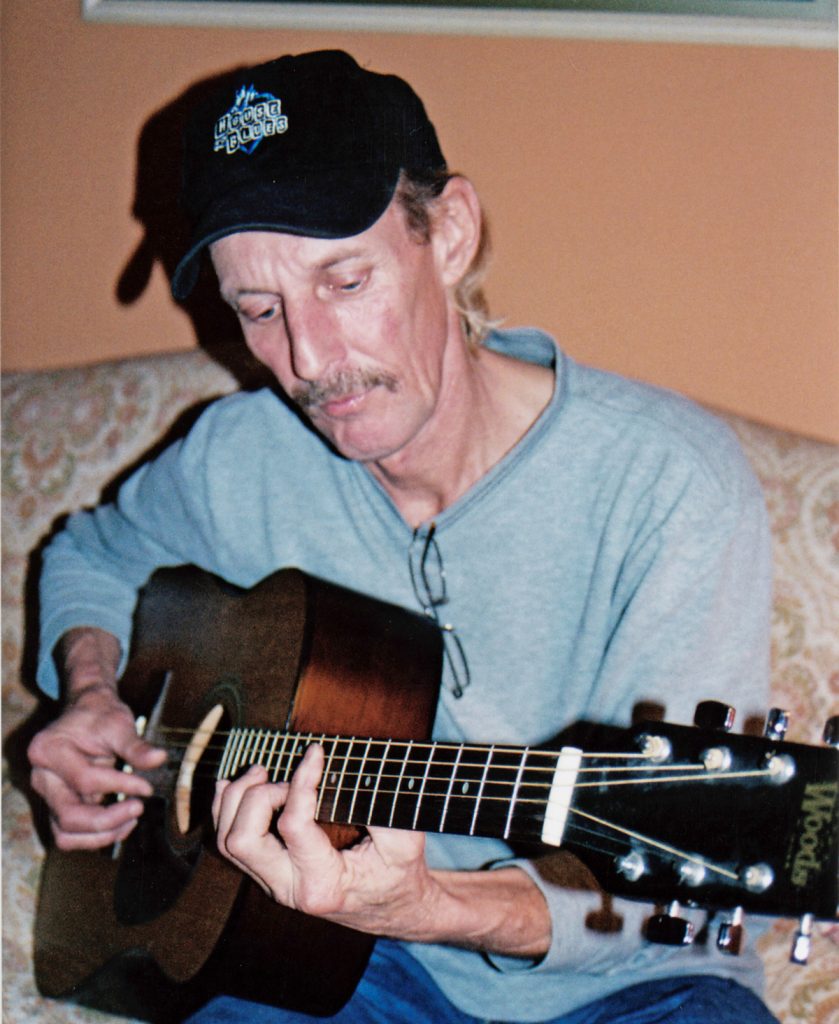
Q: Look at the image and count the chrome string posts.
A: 6